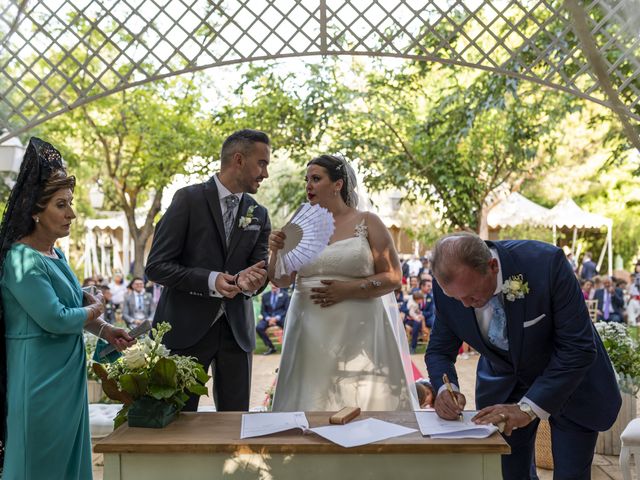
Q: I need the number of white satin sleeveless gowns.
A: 1